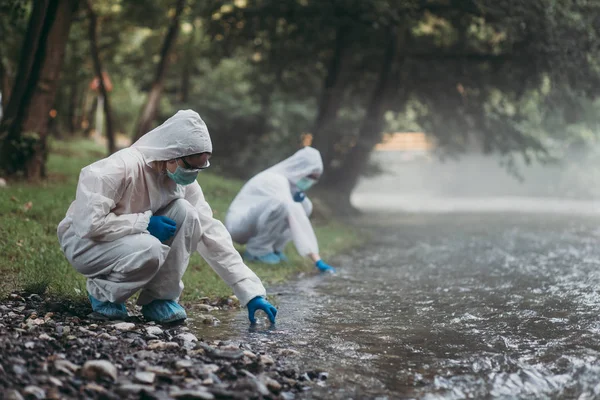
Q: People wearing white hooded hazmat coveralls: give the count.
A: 2